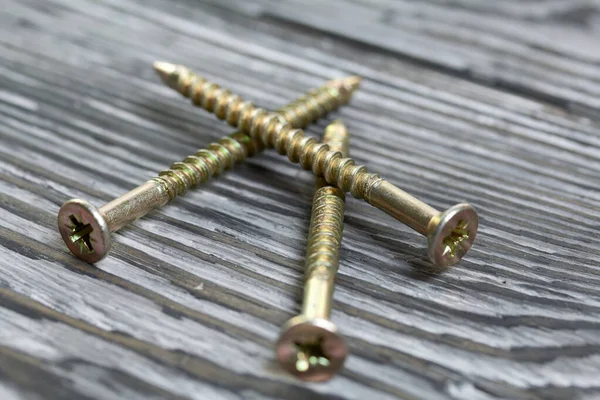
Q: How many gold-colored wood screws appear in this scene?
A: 3